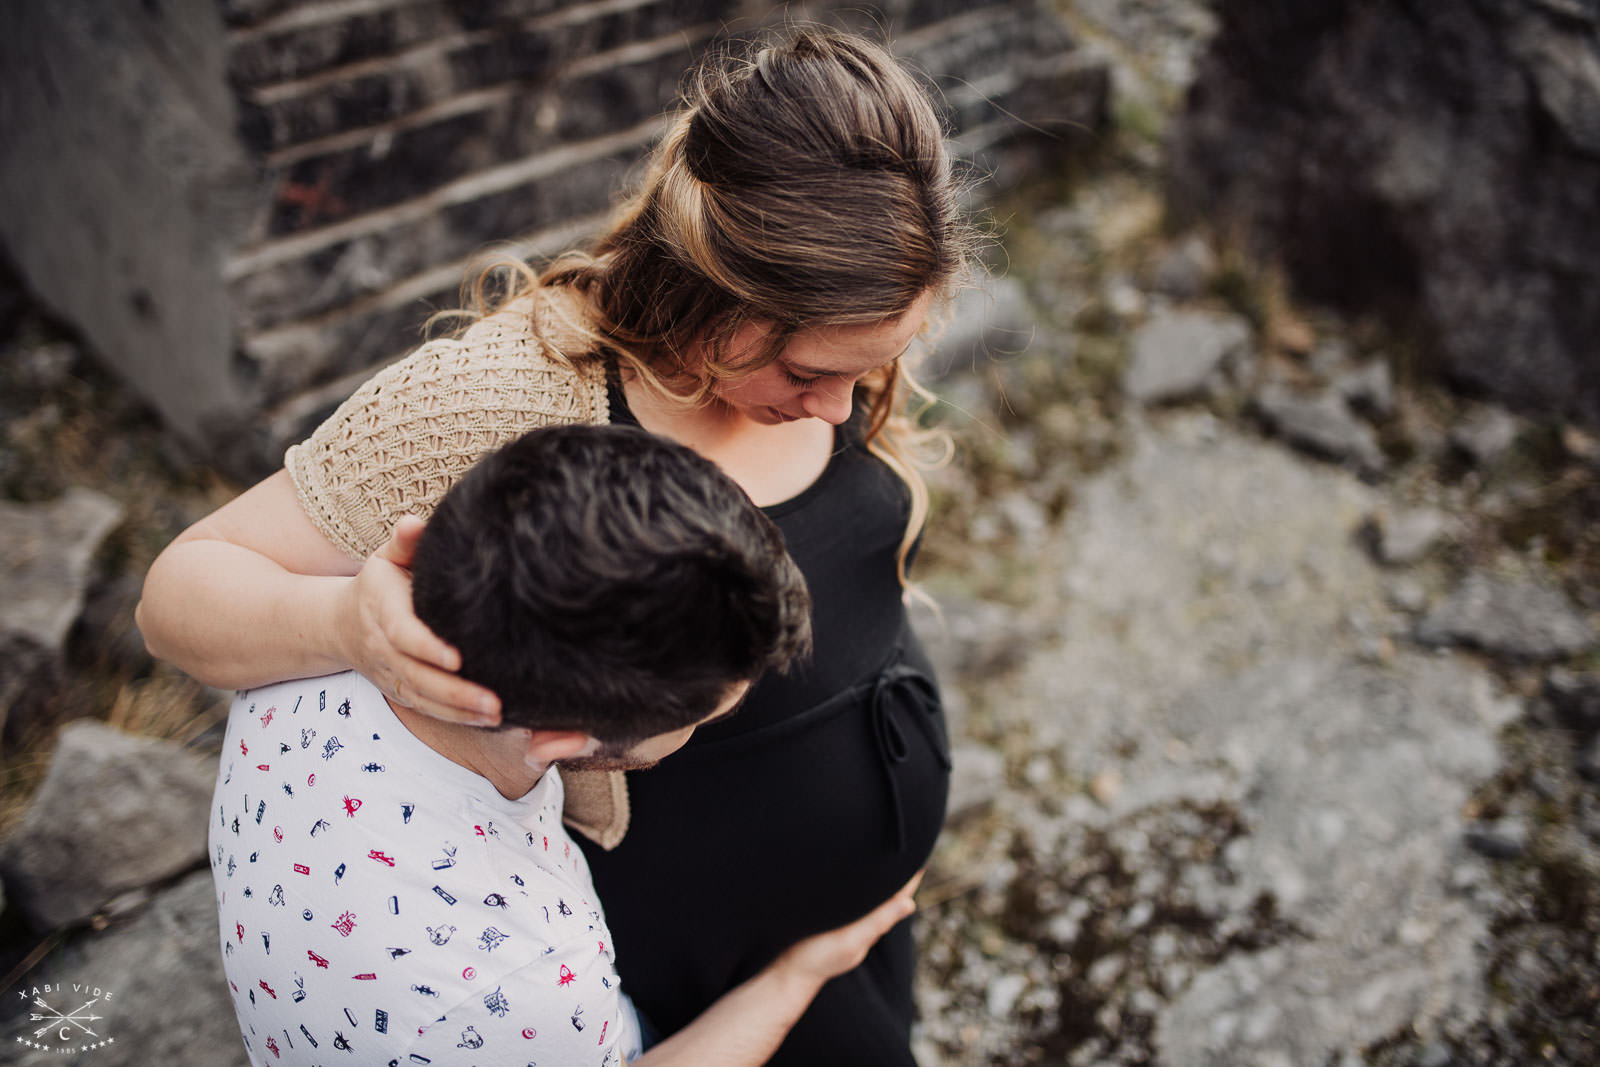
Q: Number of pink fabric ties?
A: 0